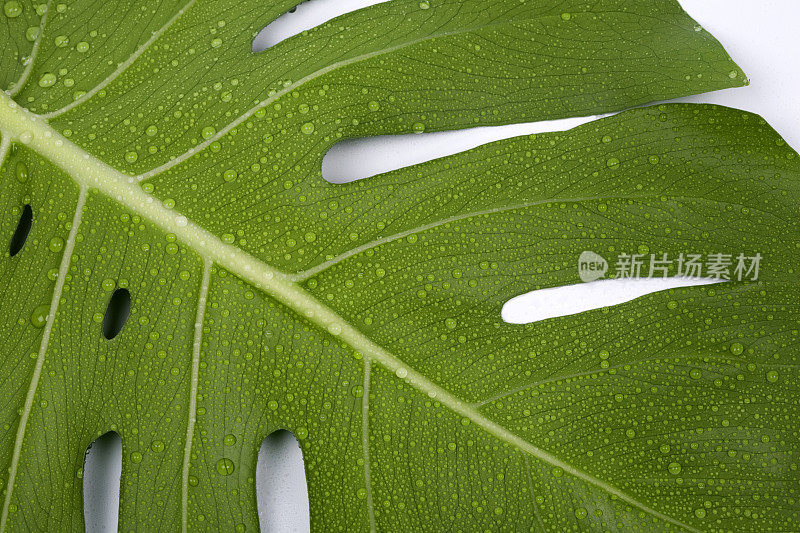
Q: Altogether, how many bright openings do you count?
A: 5